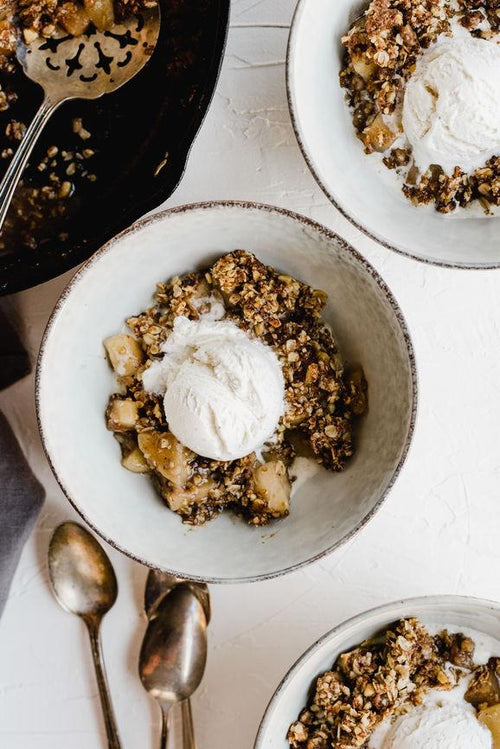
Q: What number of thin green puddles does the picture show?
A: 0